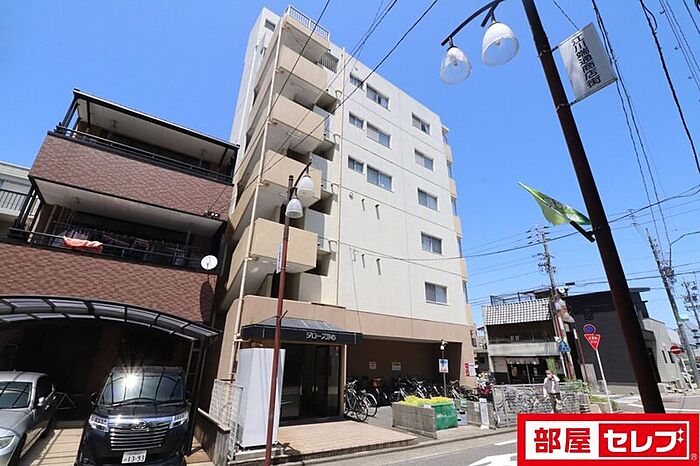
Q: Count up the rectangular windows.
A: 11